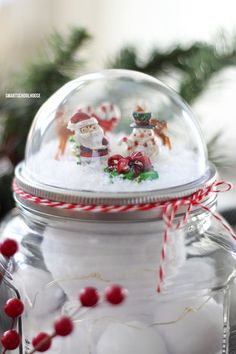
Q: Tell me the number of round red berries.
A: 7